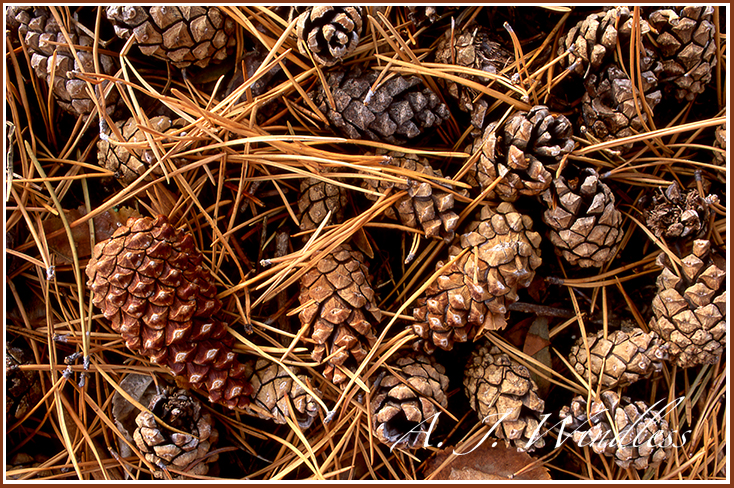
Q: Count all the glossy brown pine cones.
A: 1